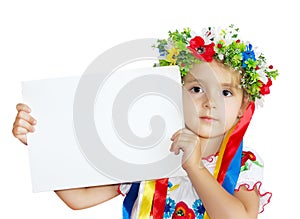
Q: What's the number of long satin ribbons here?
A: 6